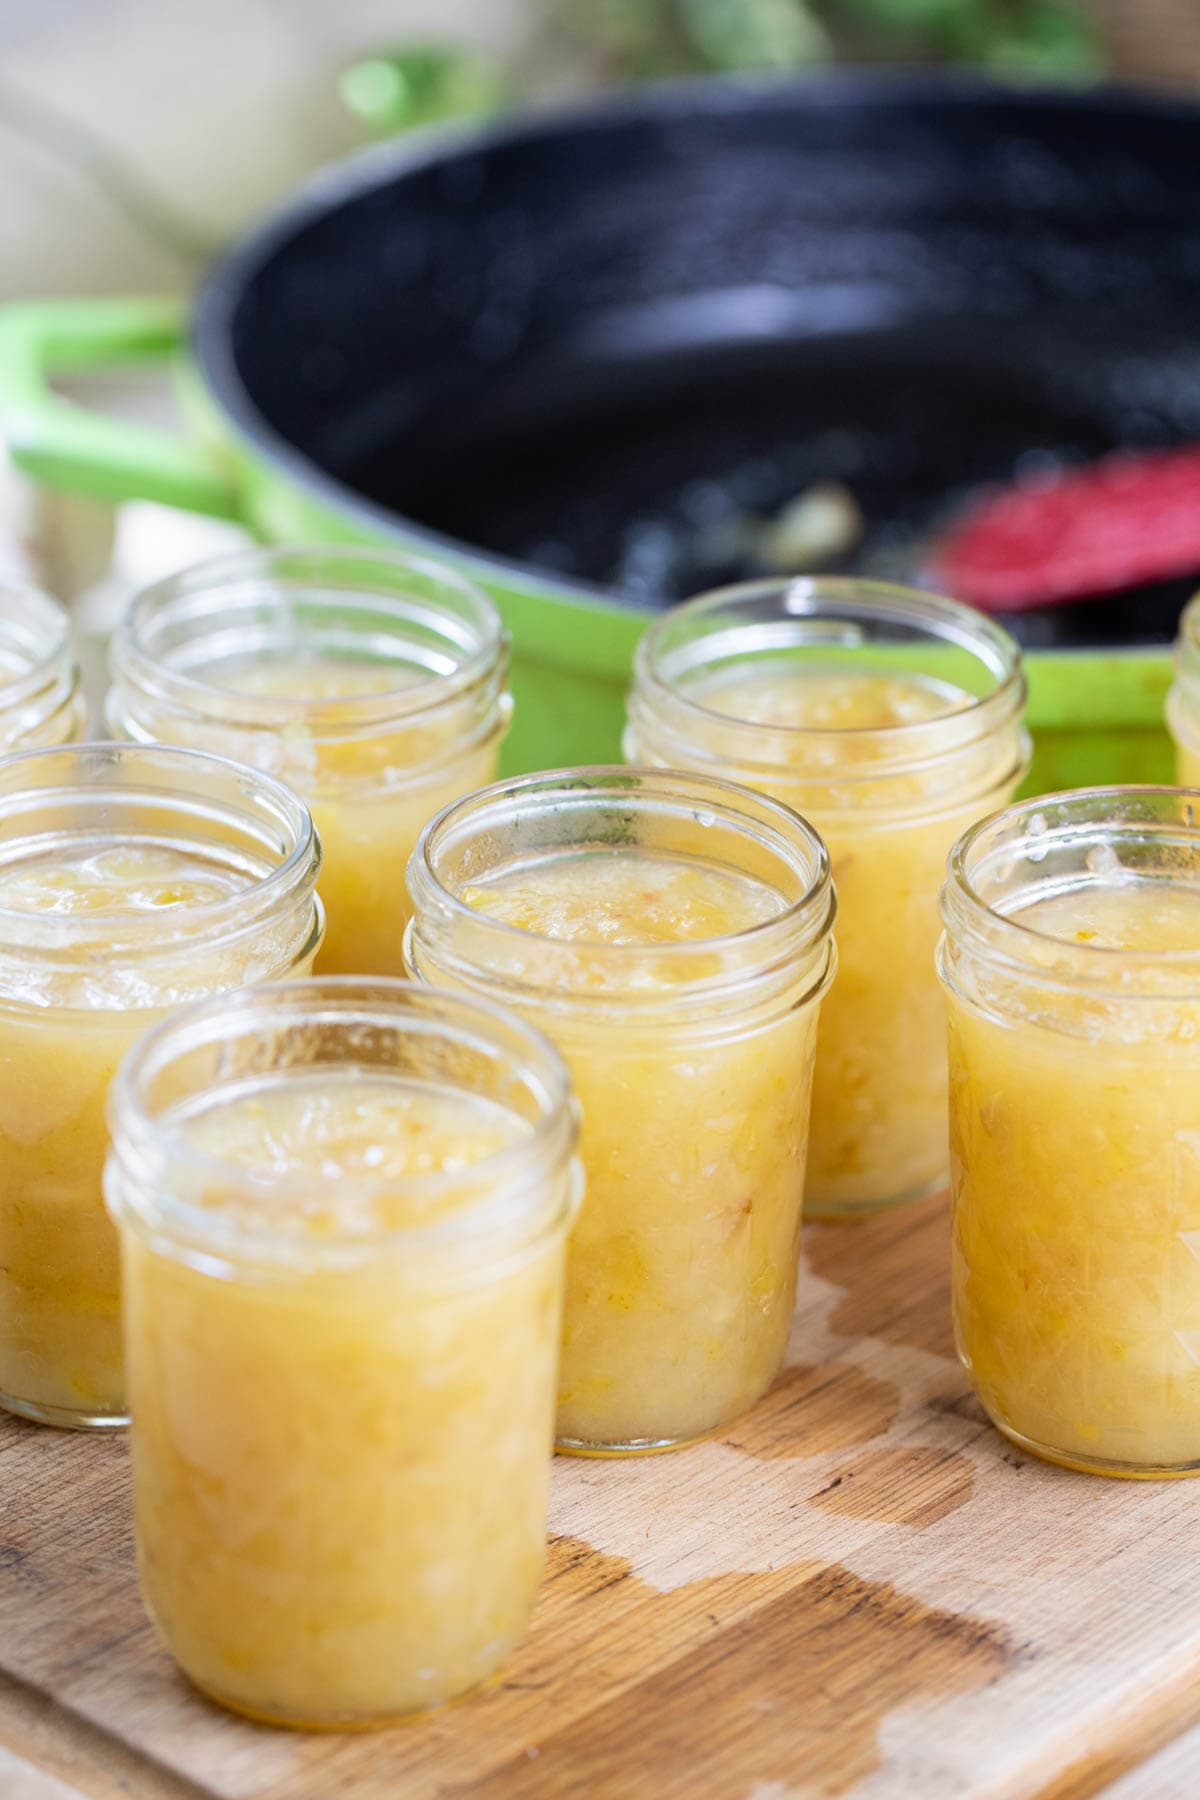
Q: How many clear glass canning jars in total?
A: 8